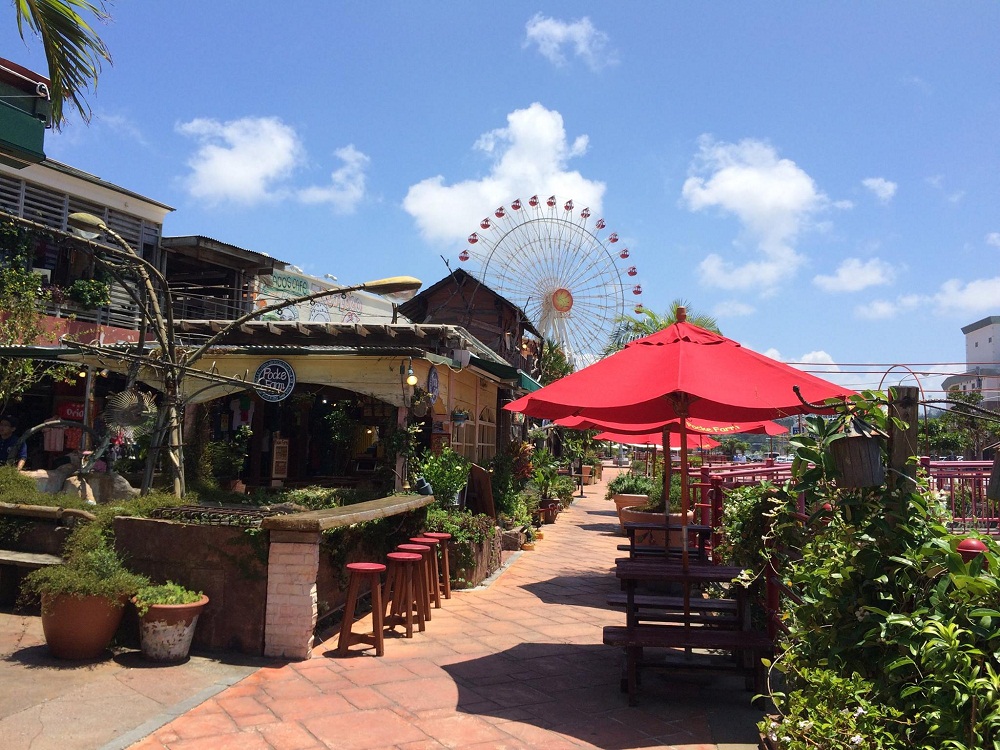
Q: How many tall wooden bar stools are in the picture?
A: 5